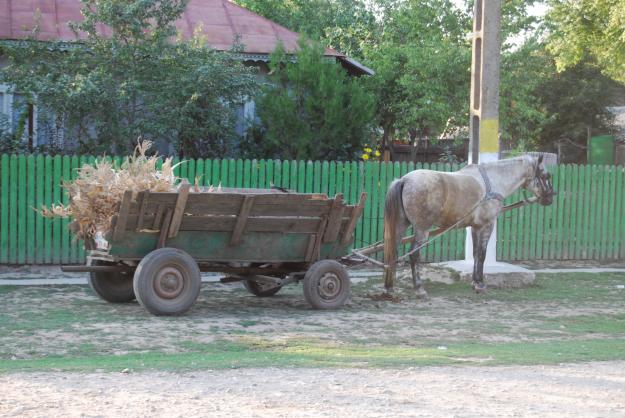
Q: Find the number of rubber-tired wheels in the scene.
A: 4